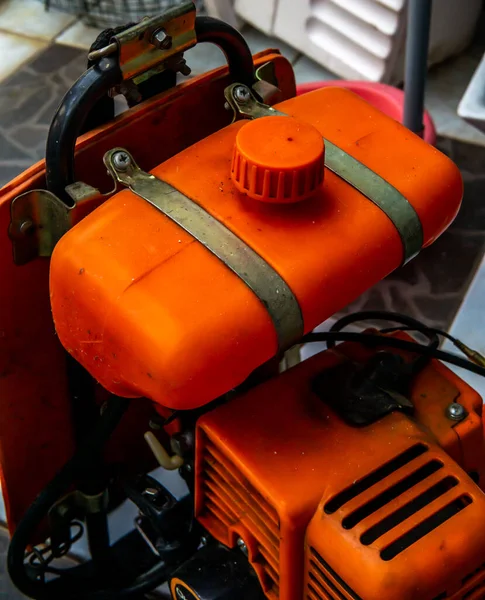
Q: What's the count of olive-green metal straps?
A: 2